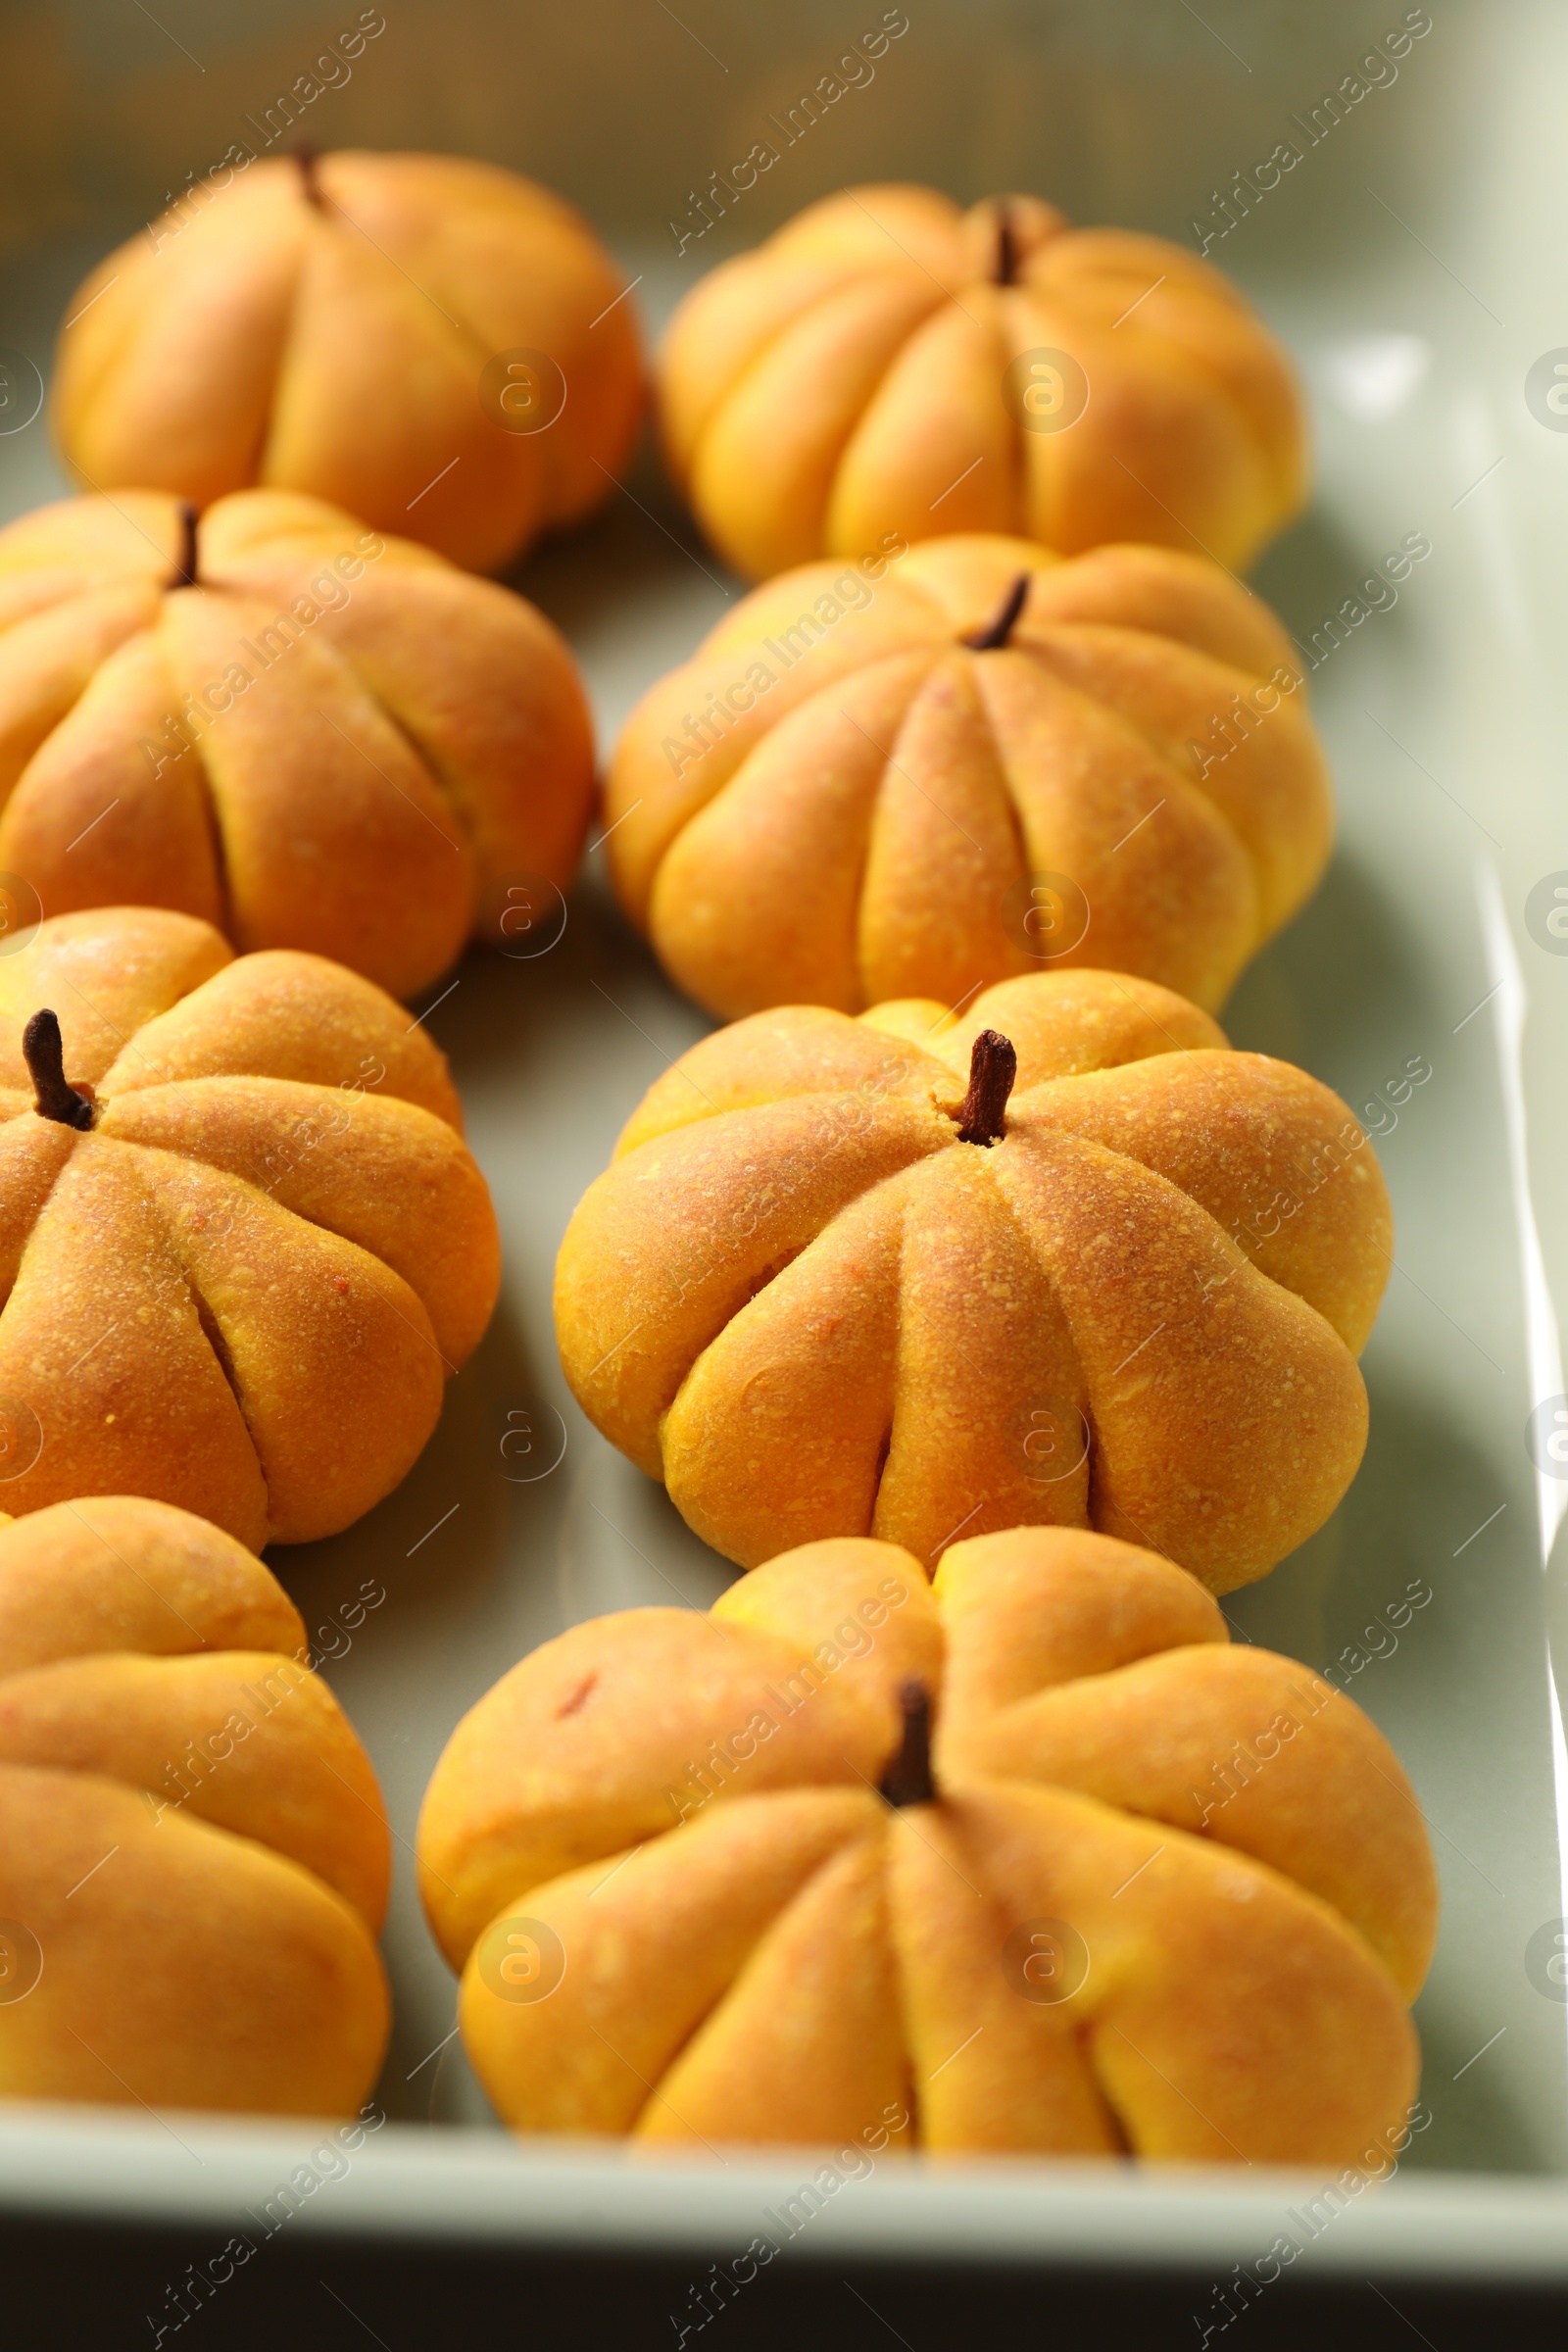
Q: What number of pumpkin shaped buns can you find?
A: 8